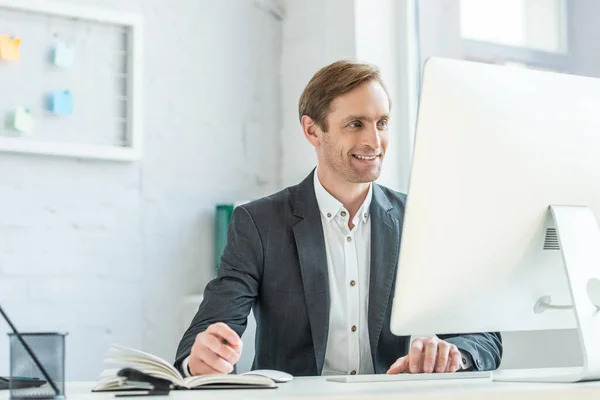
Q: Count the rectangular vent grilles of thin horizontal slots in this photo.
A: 1